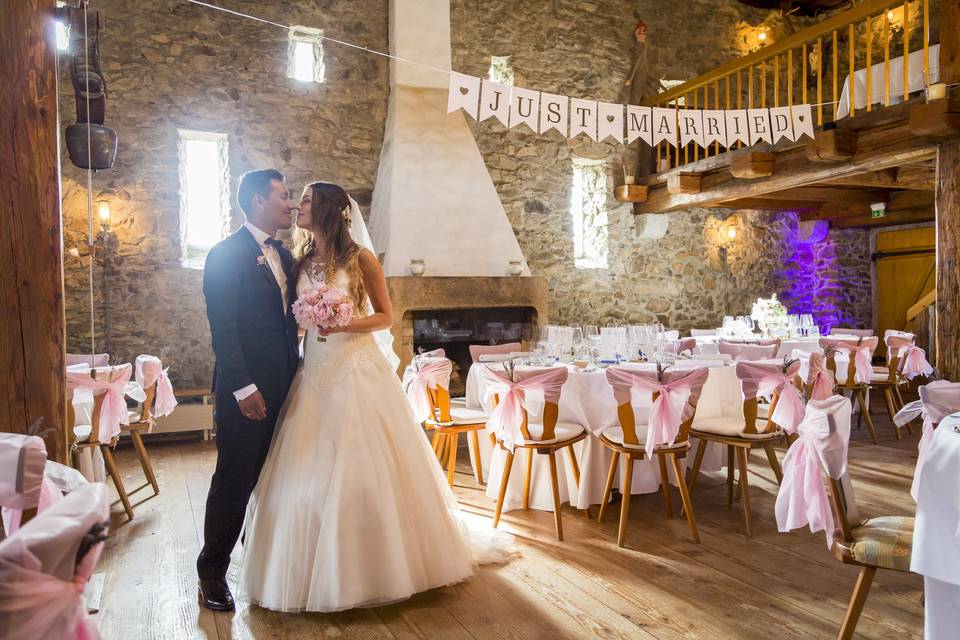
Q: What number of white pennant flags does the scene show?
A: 14